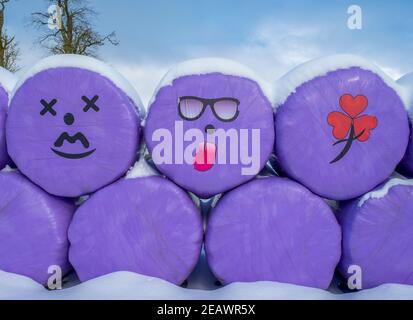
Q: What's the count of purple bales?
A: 9